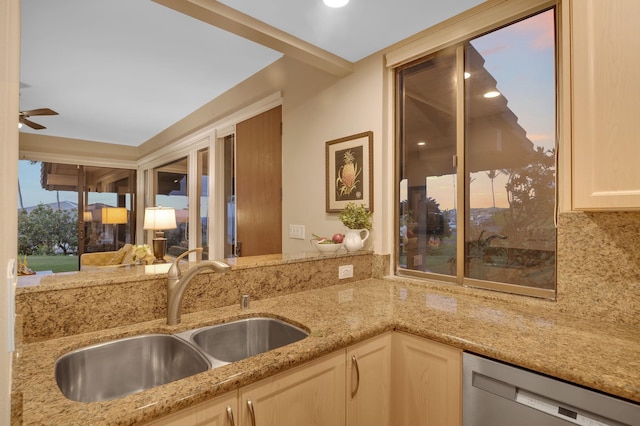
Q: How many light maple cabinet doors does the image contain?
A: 5